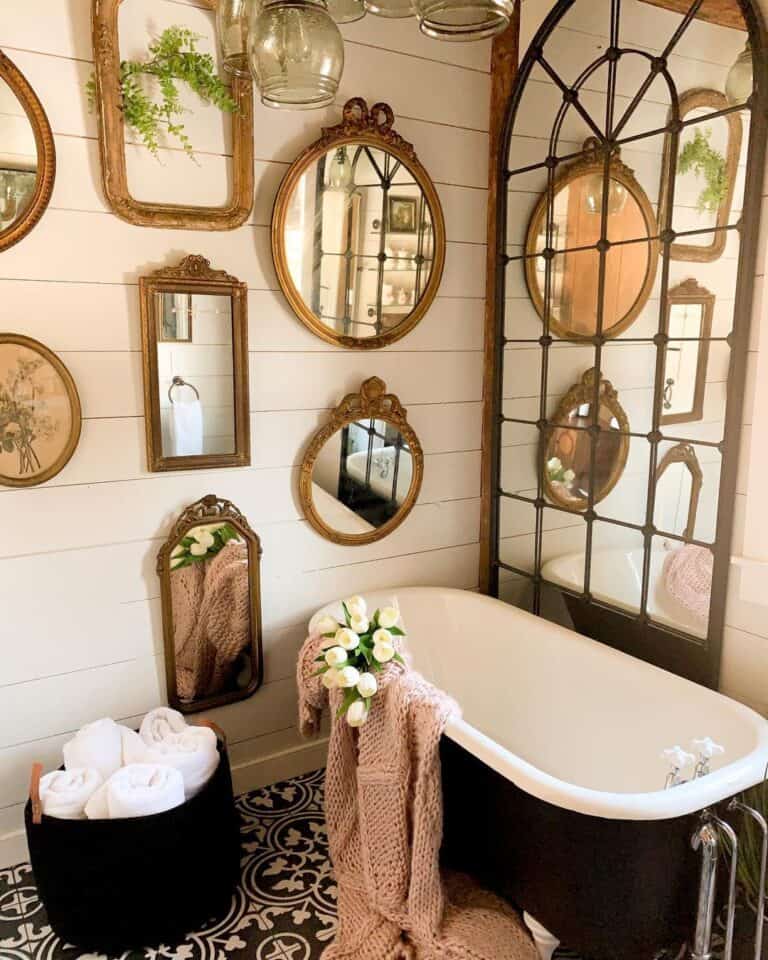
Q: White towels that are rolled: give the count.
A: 5